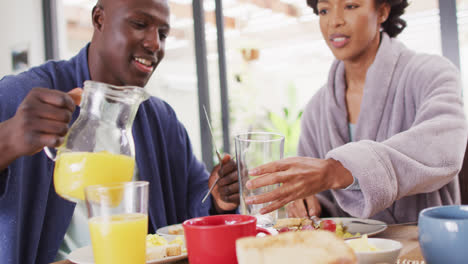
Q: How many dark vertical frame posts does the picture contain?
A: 4